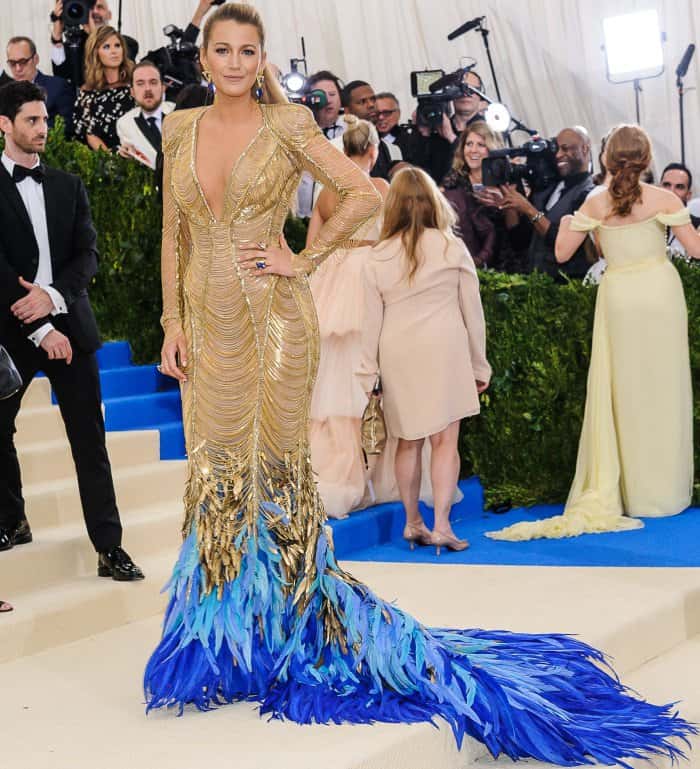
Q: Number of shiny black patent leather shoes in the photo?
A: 2